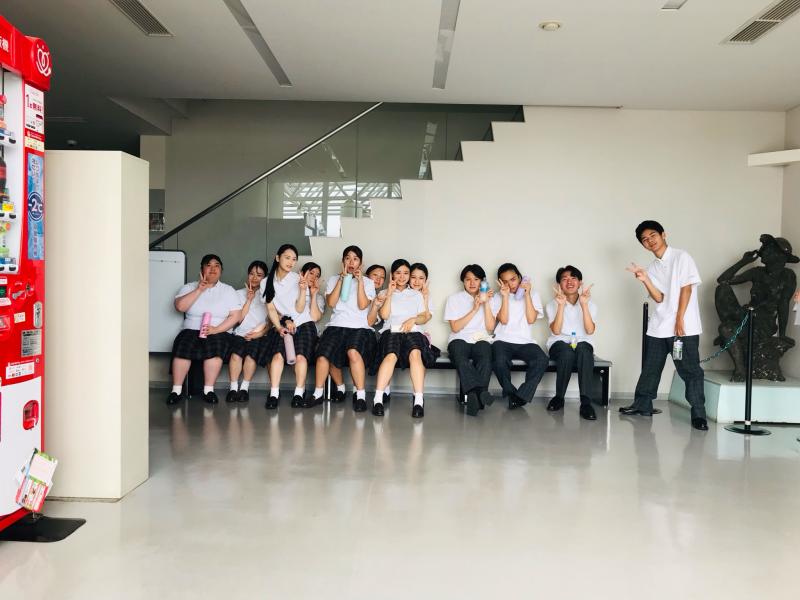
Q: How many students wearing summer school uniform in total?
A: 12